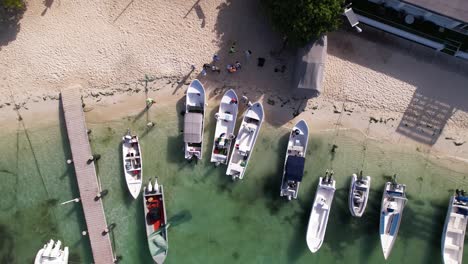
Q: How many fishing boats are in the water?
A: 11